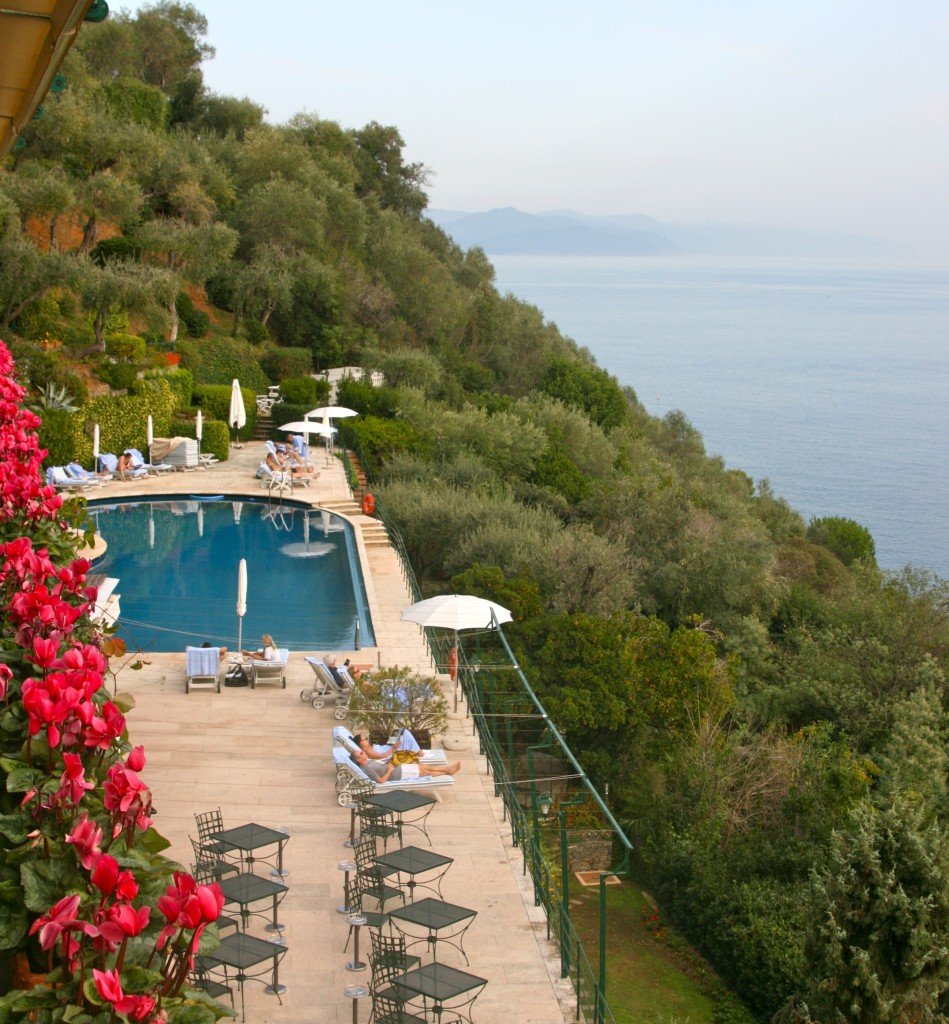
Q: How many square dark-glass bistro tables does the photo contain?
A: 7